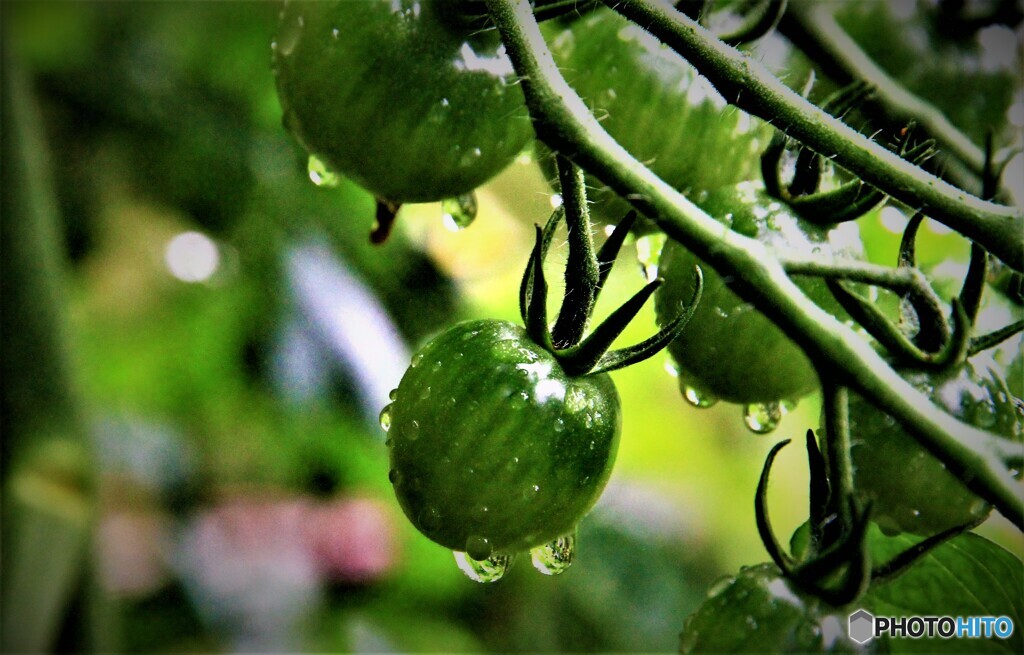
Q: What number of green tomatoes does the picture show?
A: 6